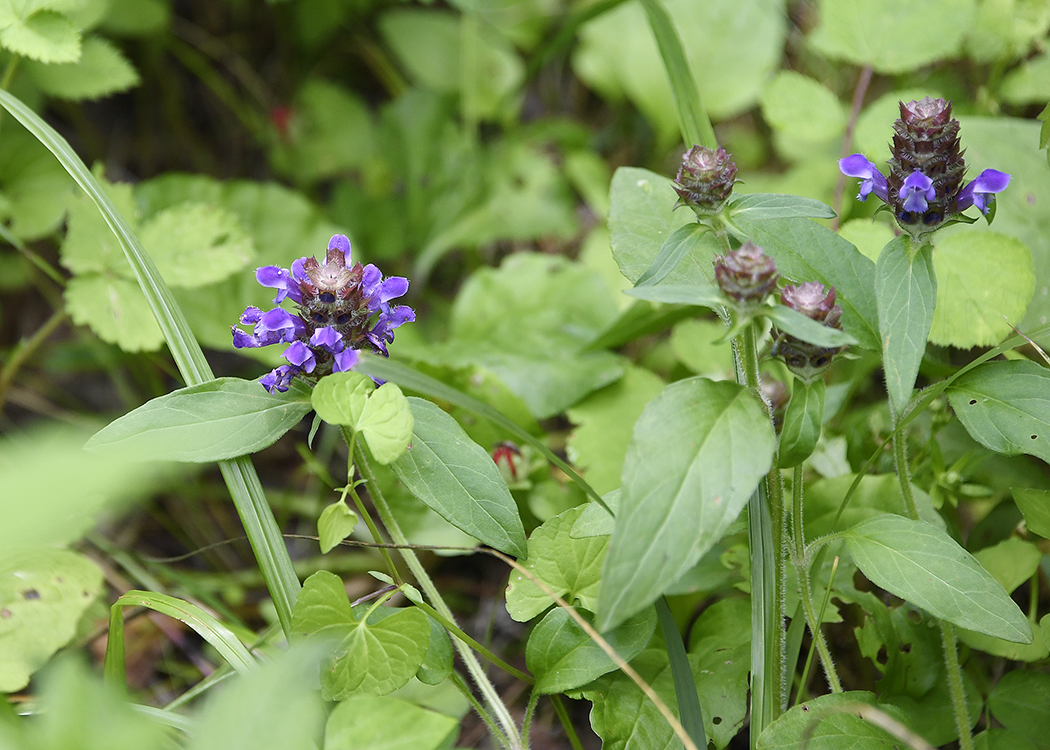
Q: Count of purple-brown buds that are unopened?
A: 3